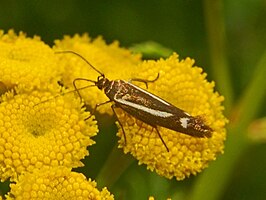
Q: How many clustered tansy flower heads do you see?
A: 5